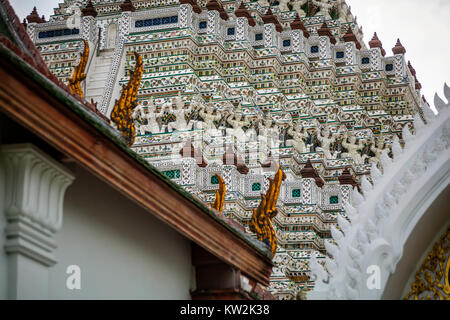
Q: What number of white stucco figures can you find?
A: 9